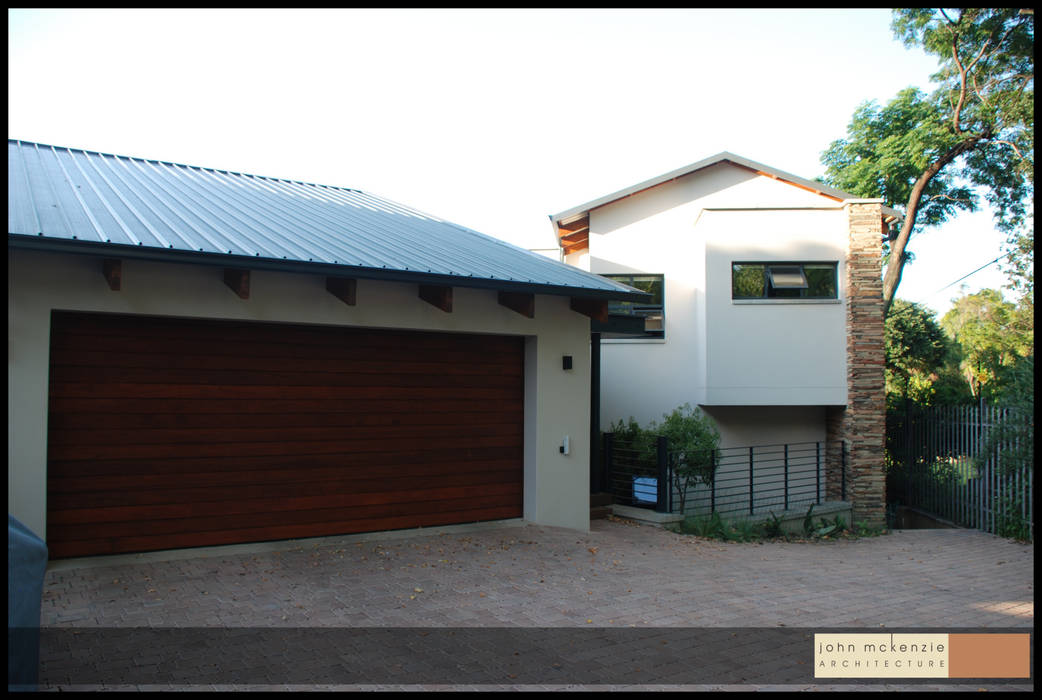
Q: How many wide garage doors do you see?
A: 1